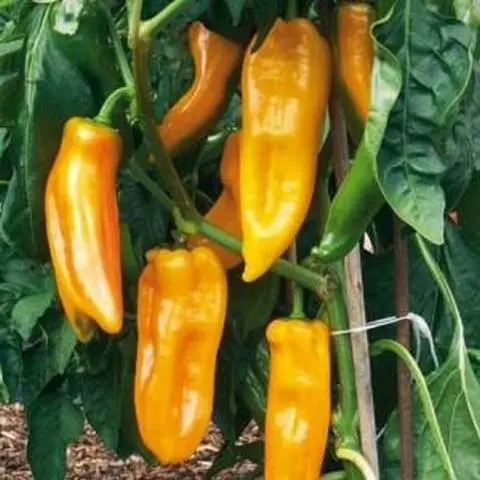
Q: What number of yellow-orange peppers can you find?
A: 7